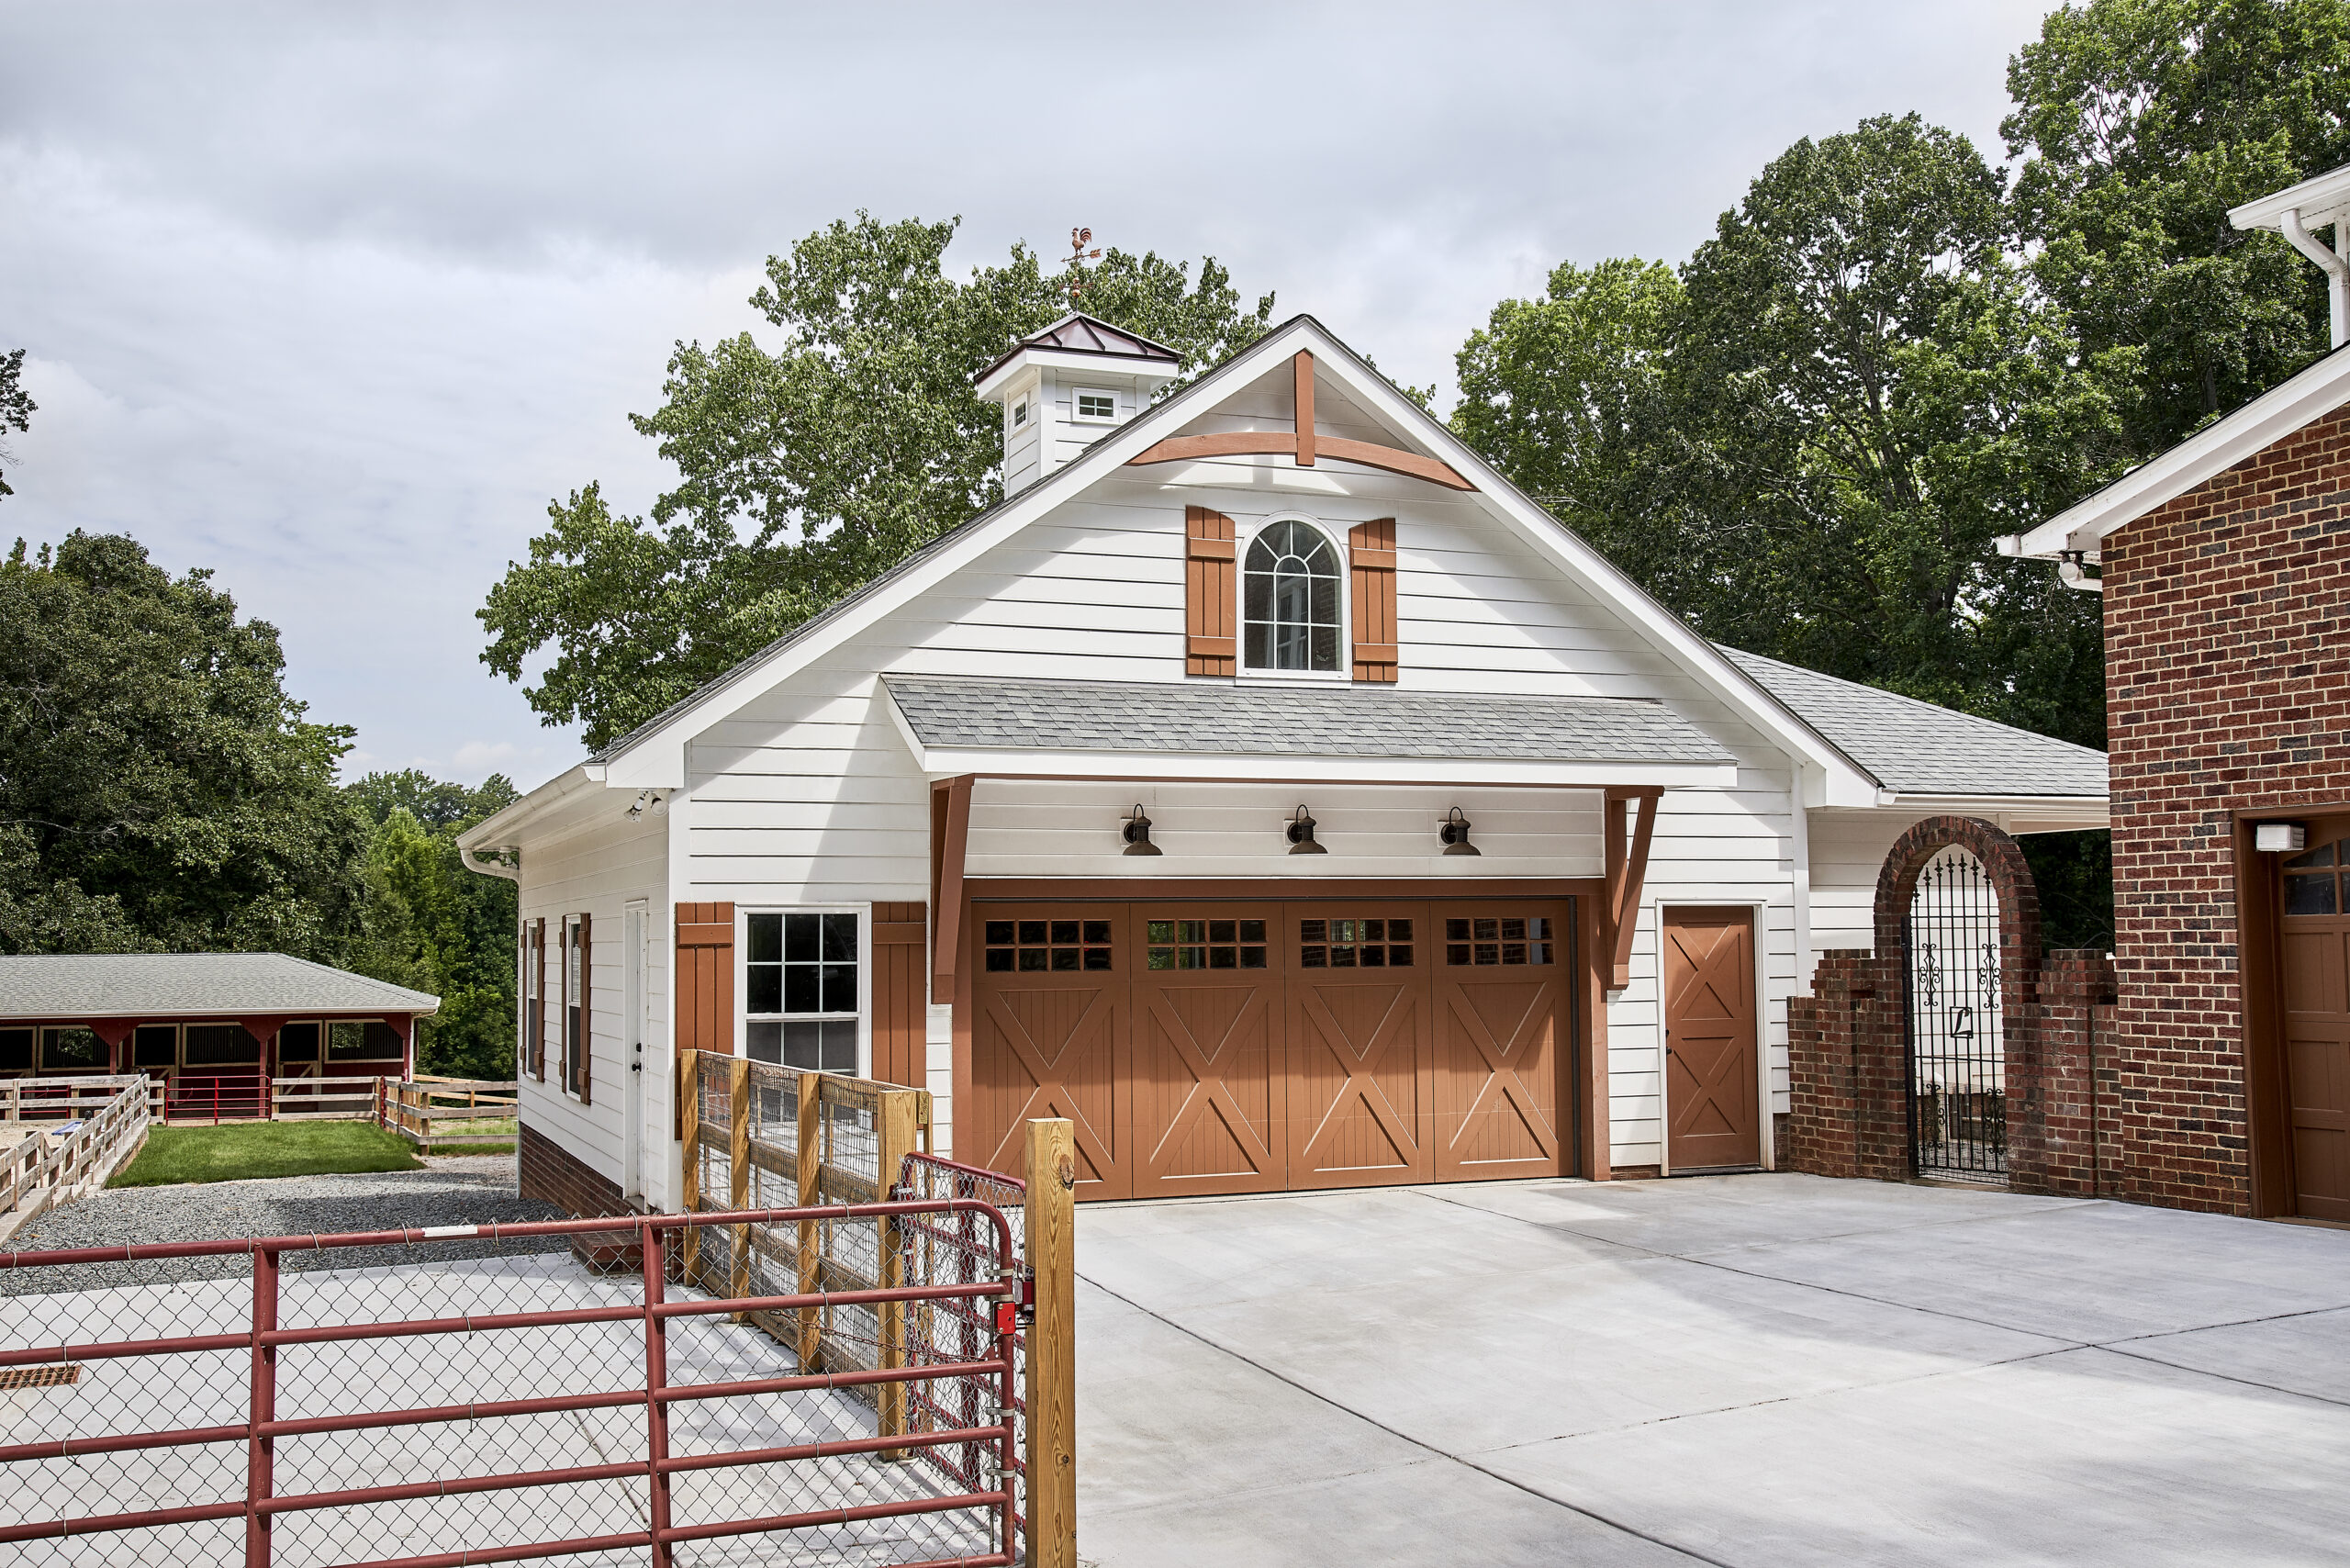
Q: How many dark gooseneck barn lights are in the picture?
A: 3